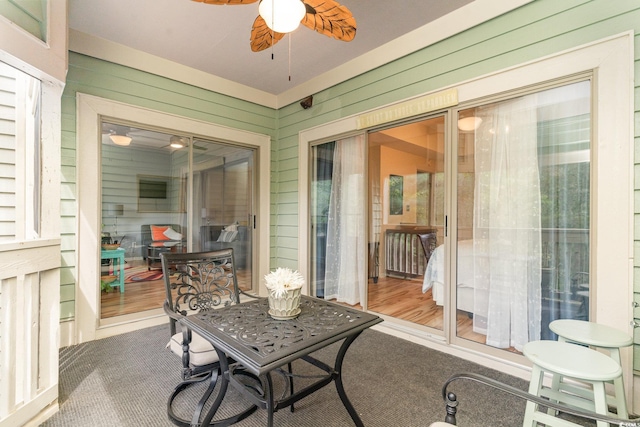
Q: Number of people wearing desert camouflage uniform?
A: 0